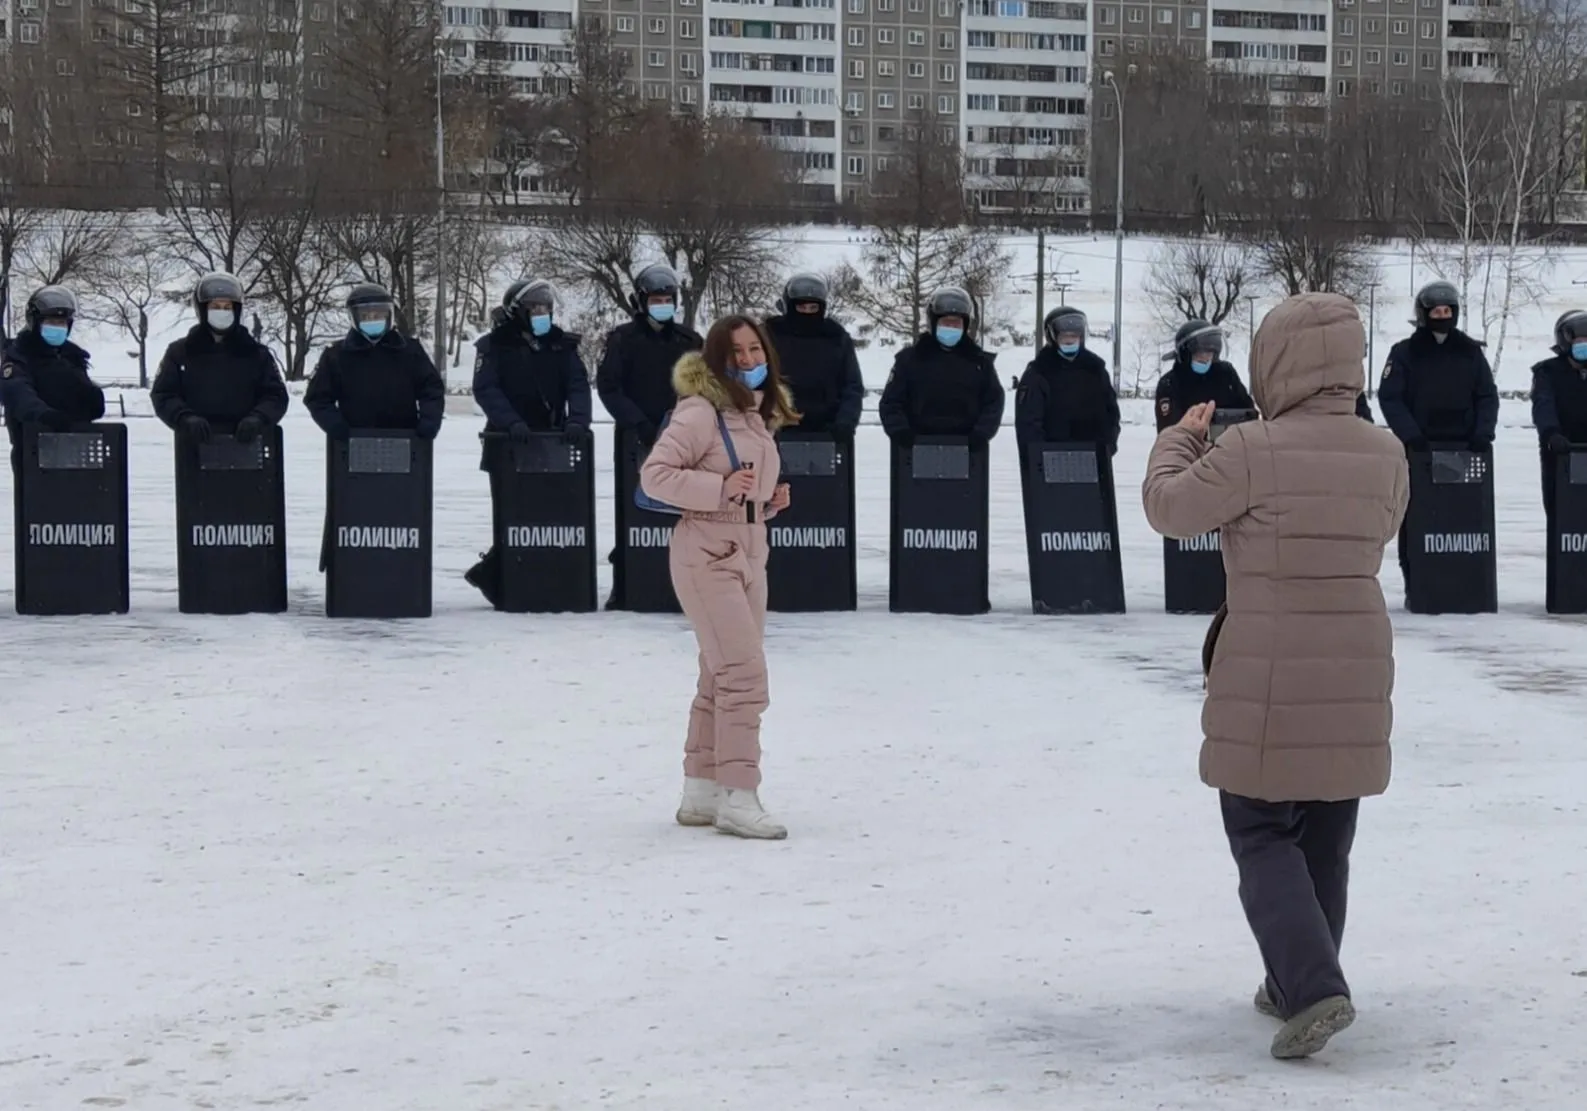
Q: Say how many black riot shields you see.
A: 11